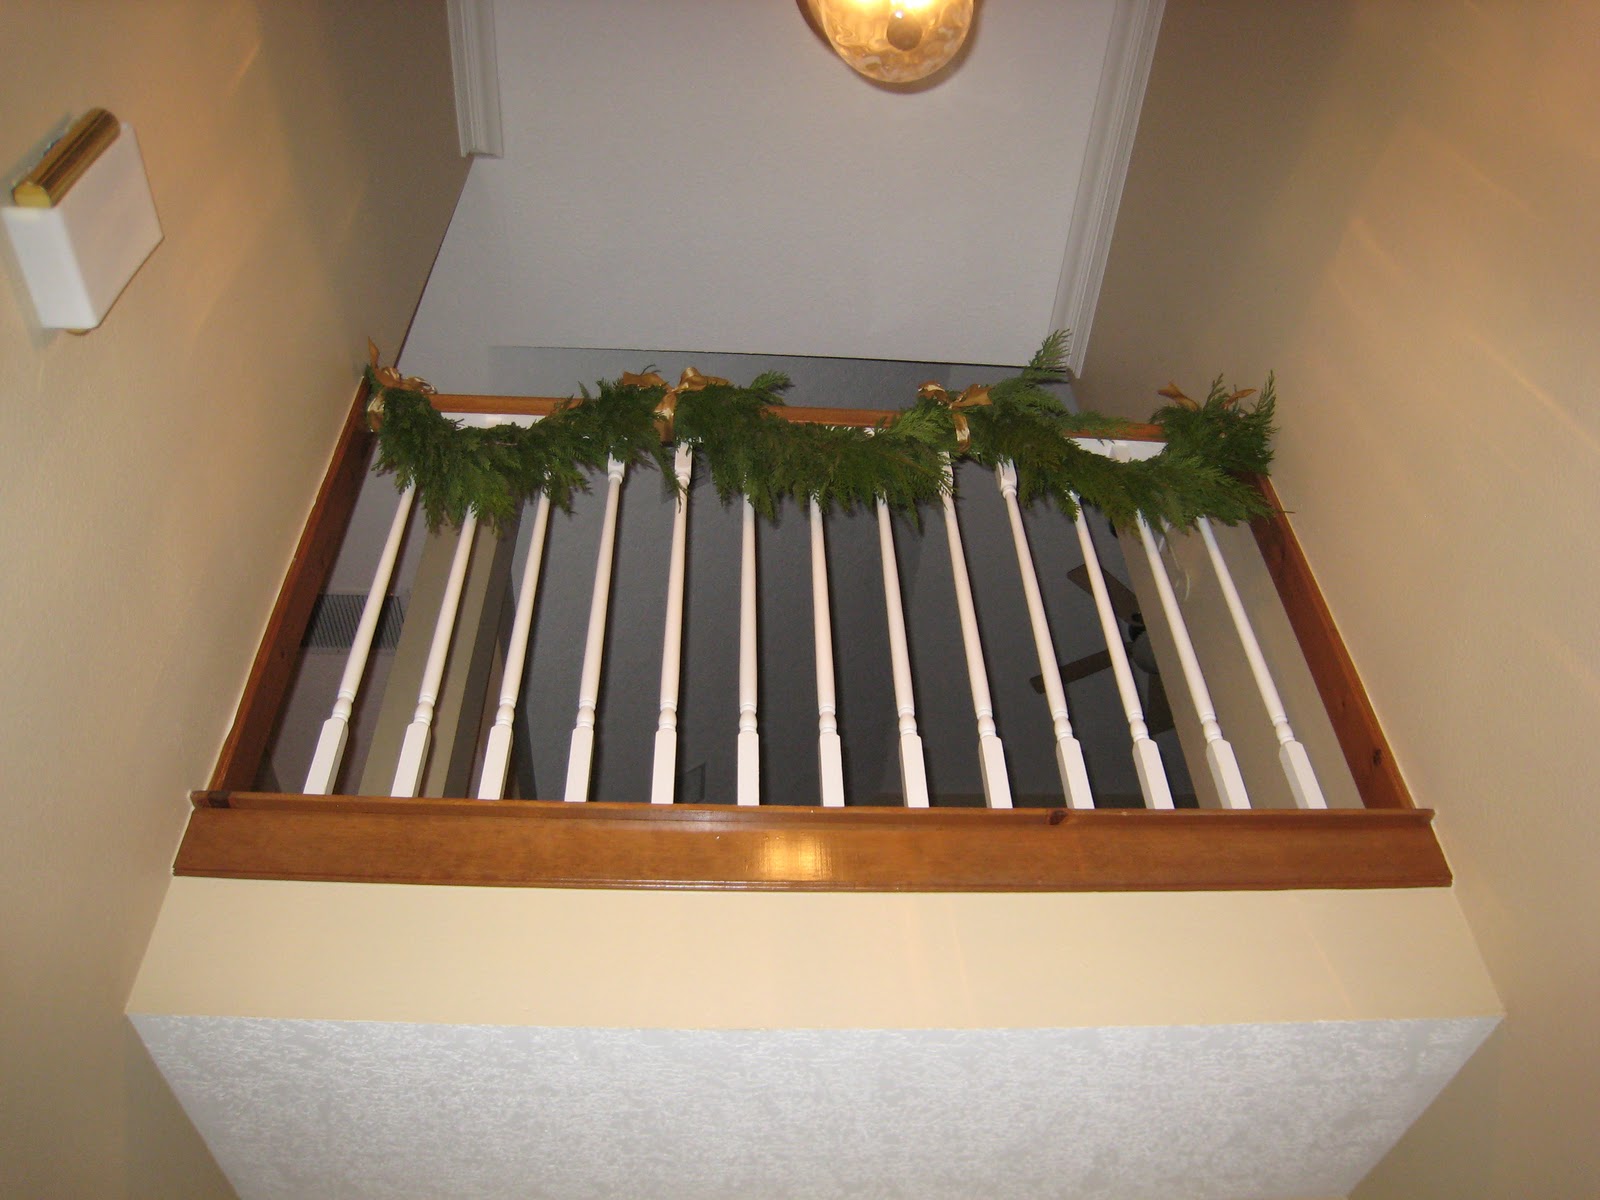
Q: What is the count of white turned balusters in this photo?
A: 13